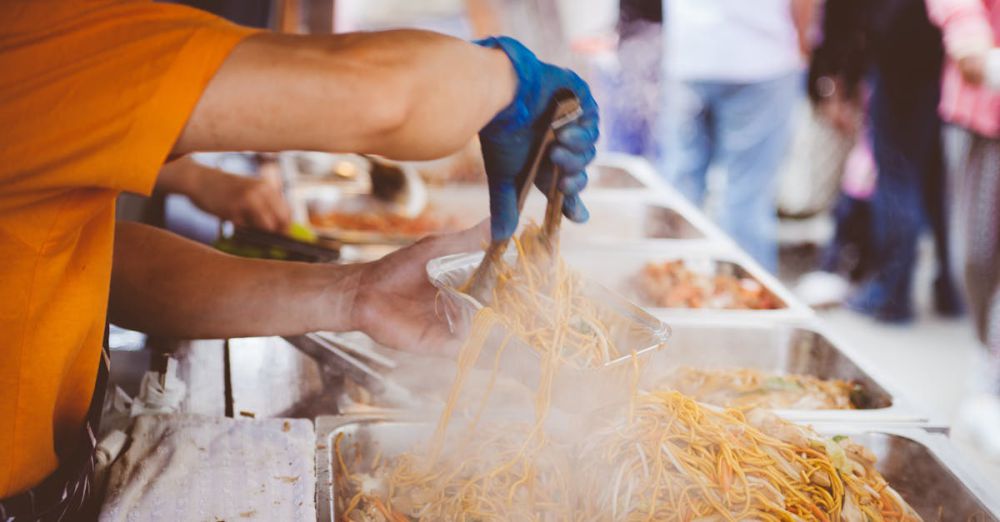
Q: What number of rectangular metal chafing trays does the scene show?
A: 5